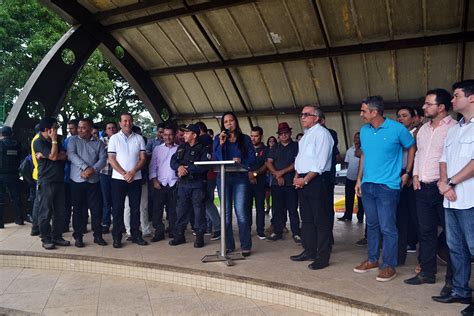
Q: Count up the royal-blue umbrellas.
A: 0